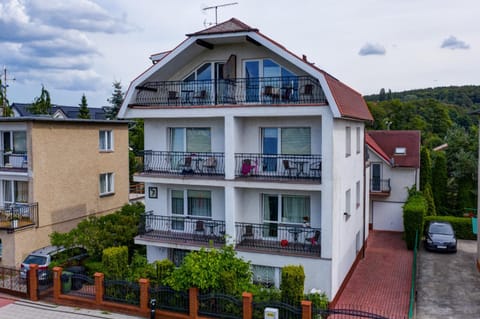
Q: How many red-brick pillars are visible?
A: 7